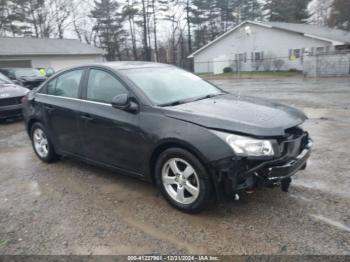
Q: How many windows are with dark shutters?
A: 4